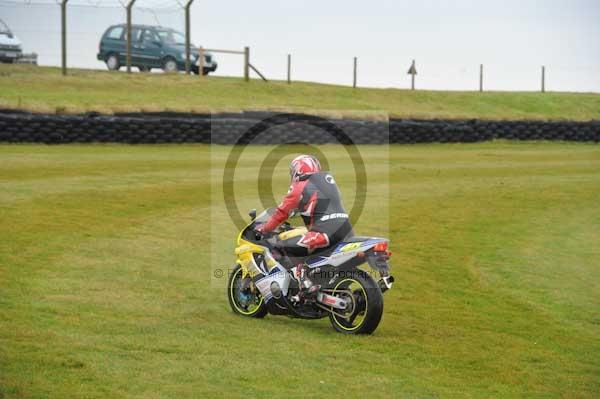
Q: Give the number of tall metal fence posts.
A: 3